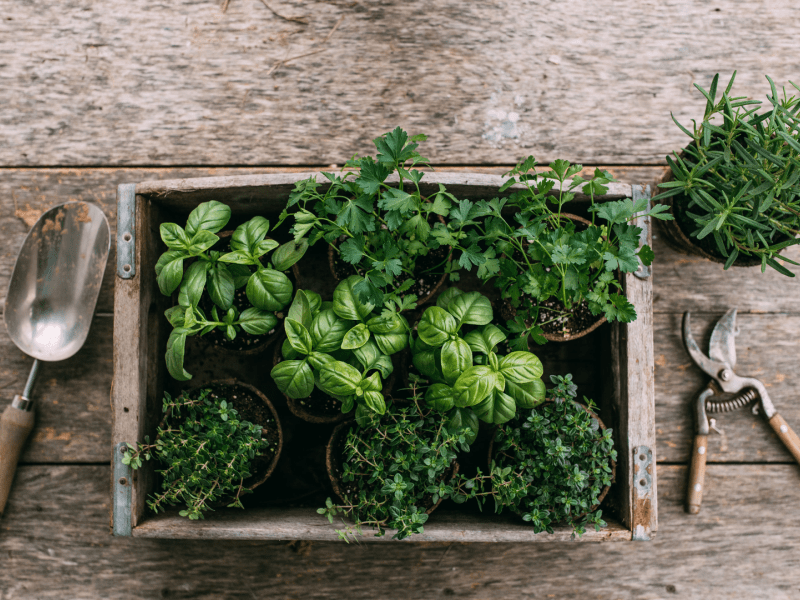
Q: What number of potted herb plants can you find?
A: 9